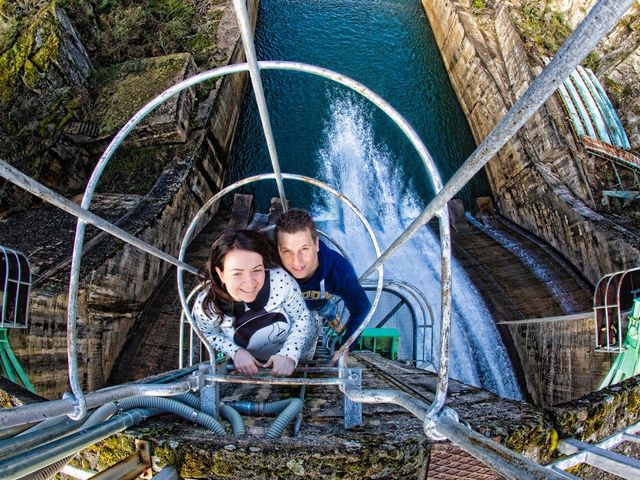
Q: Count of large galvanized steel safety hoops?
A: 2